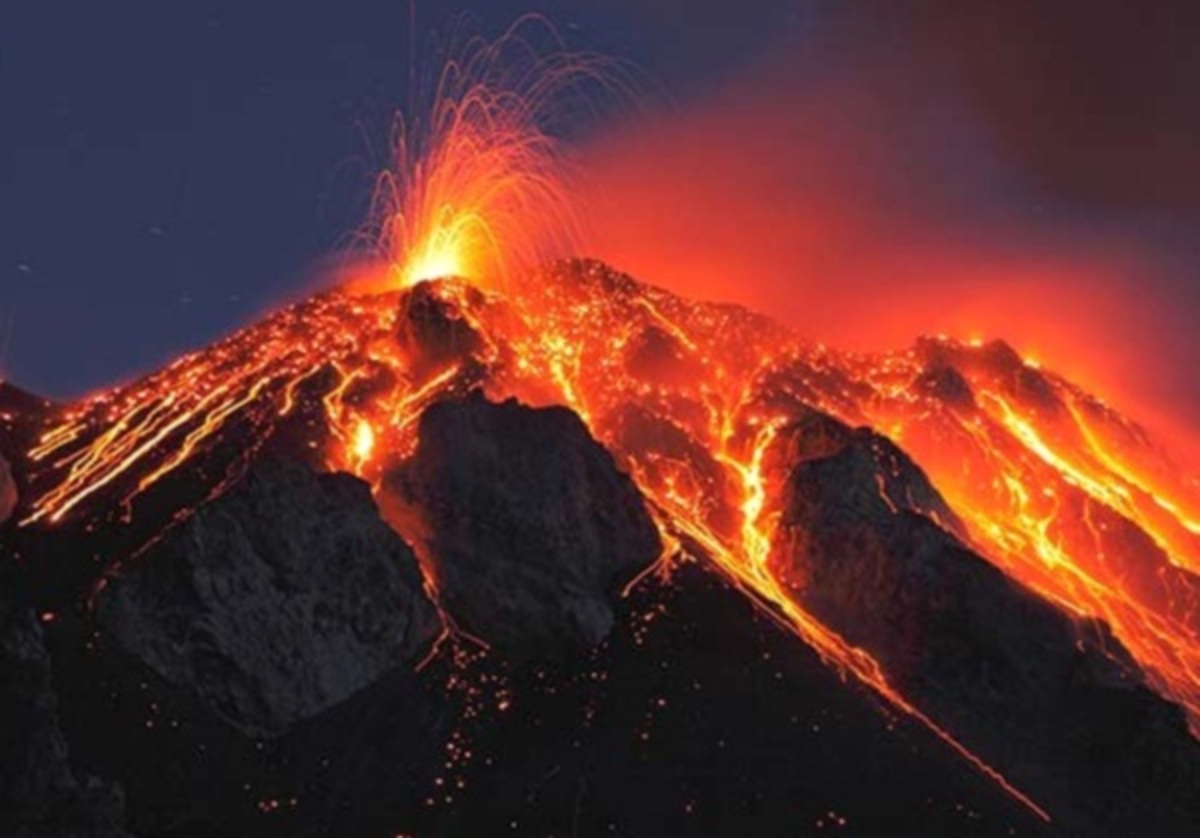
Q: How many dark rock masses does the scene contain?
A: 3